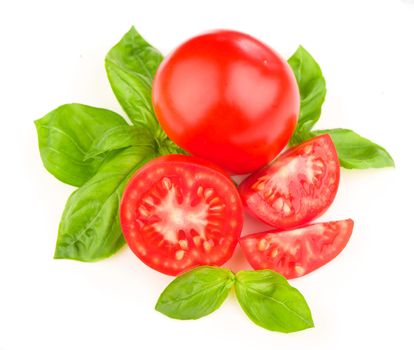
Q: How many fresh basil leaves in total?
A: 8